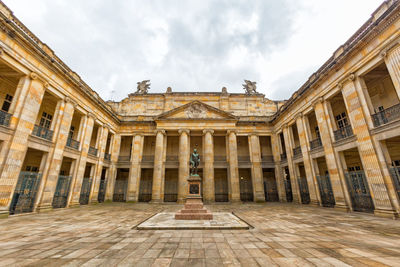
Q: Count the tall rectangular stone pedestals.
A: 1